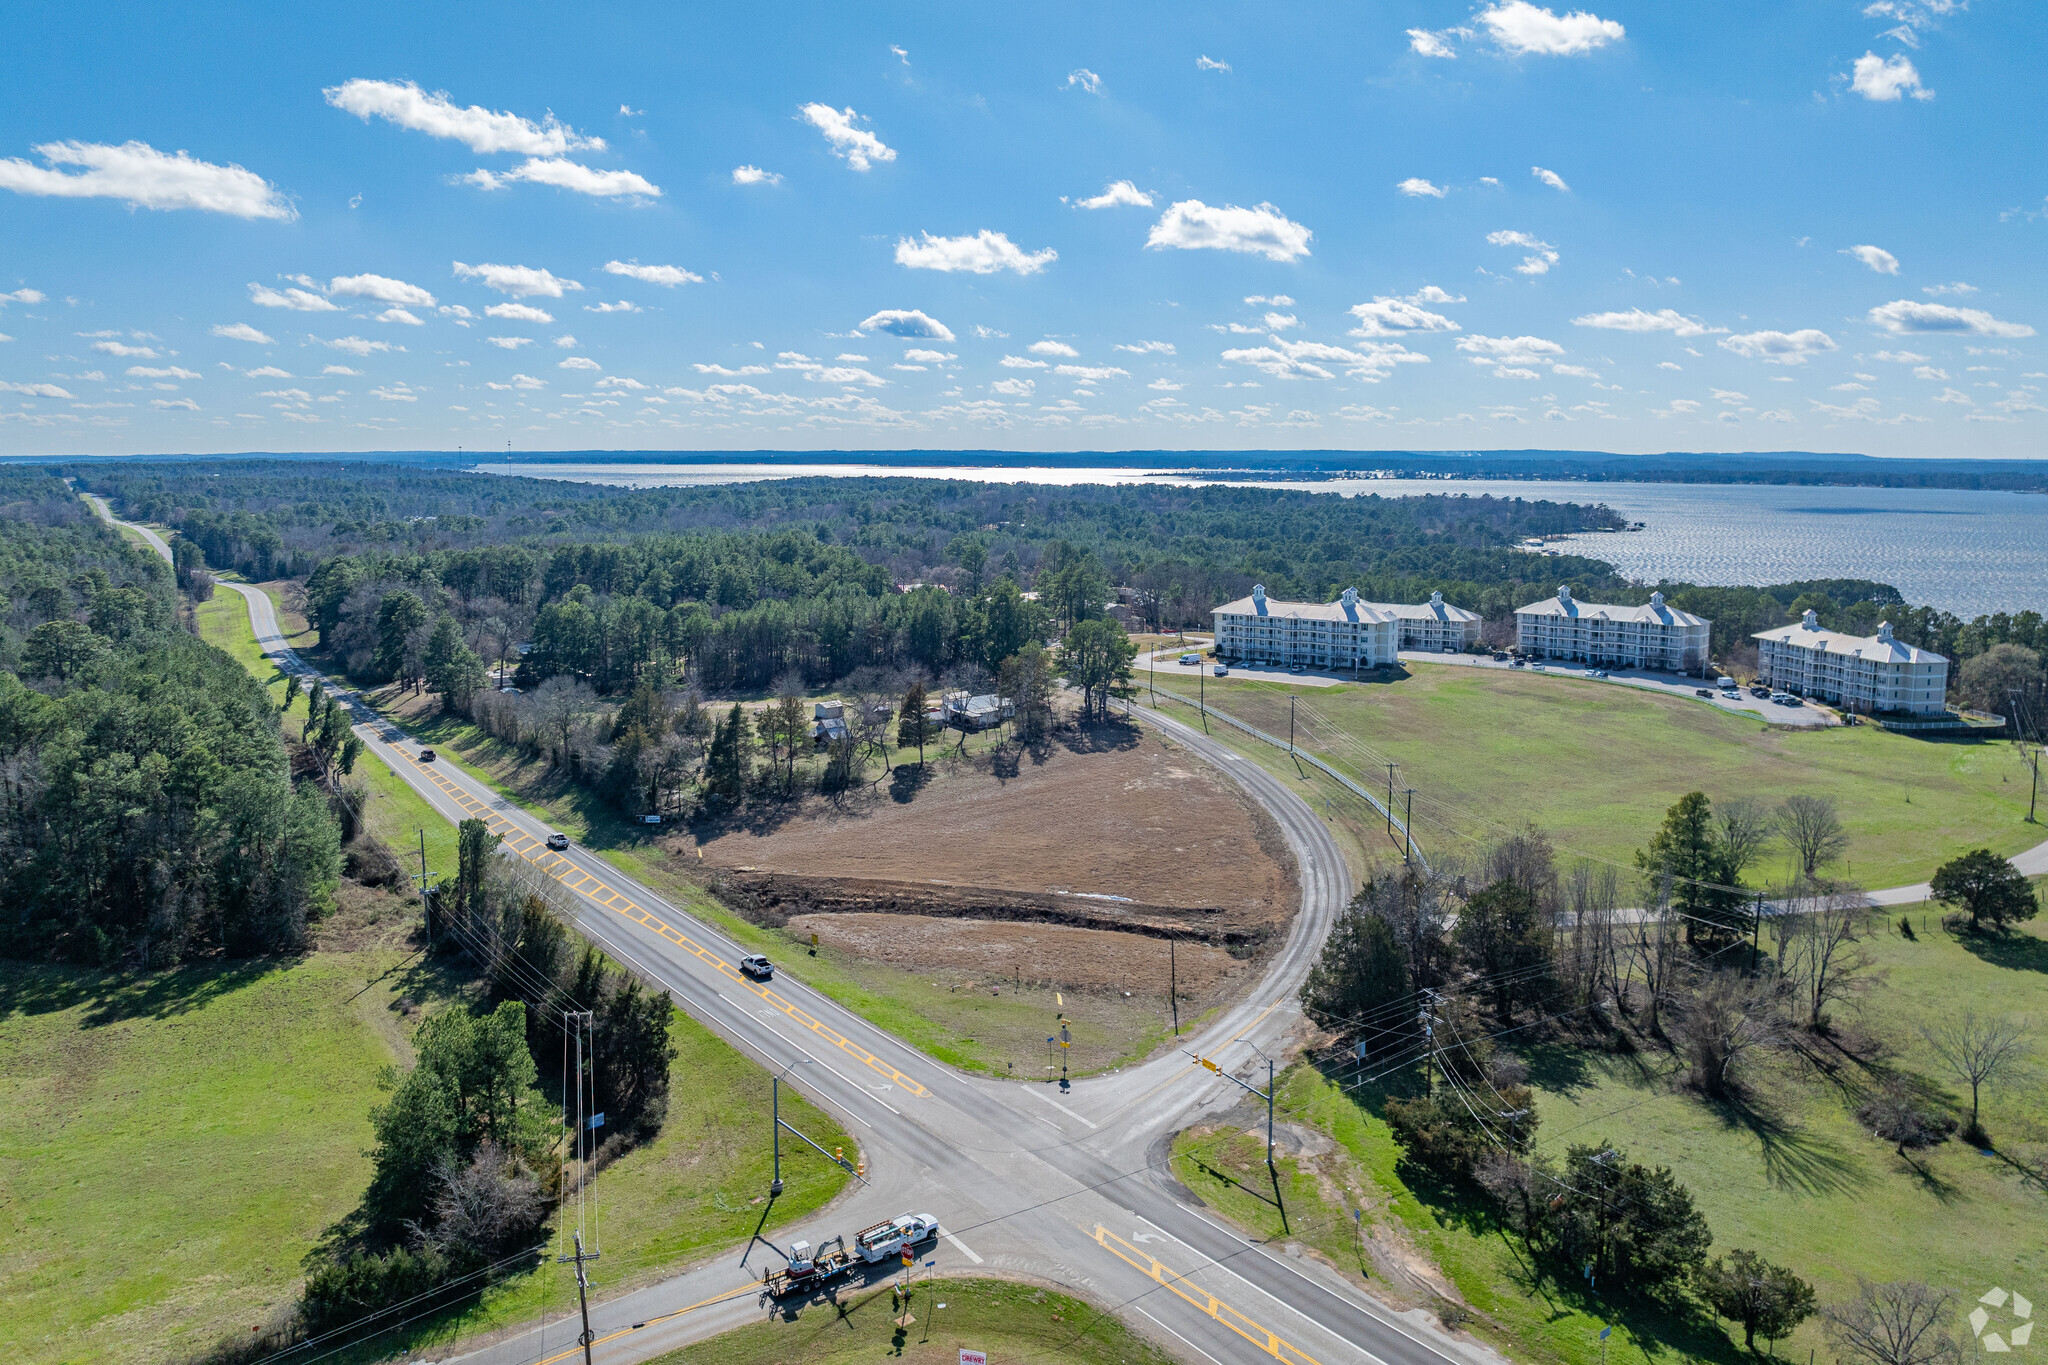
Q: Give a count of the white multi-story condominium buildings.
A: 4